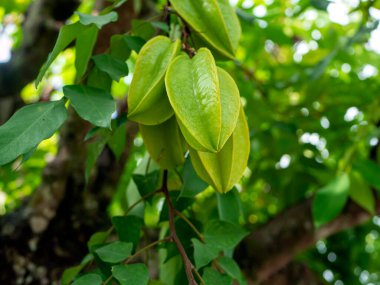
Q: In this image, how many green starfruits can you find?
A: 5